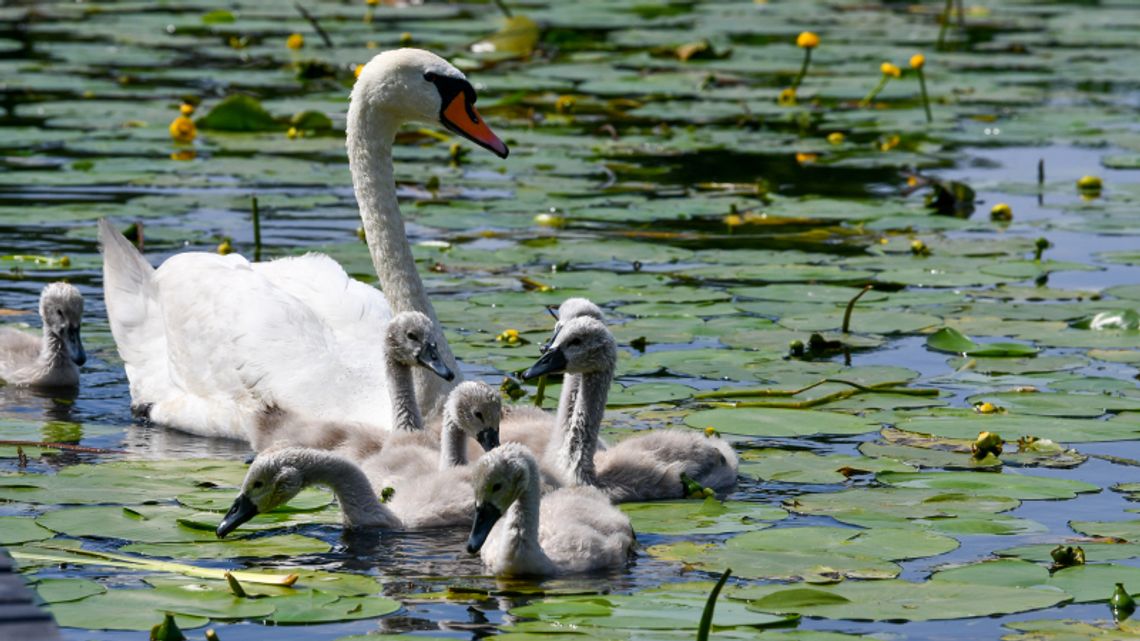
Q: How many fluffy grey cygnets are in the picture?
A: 7